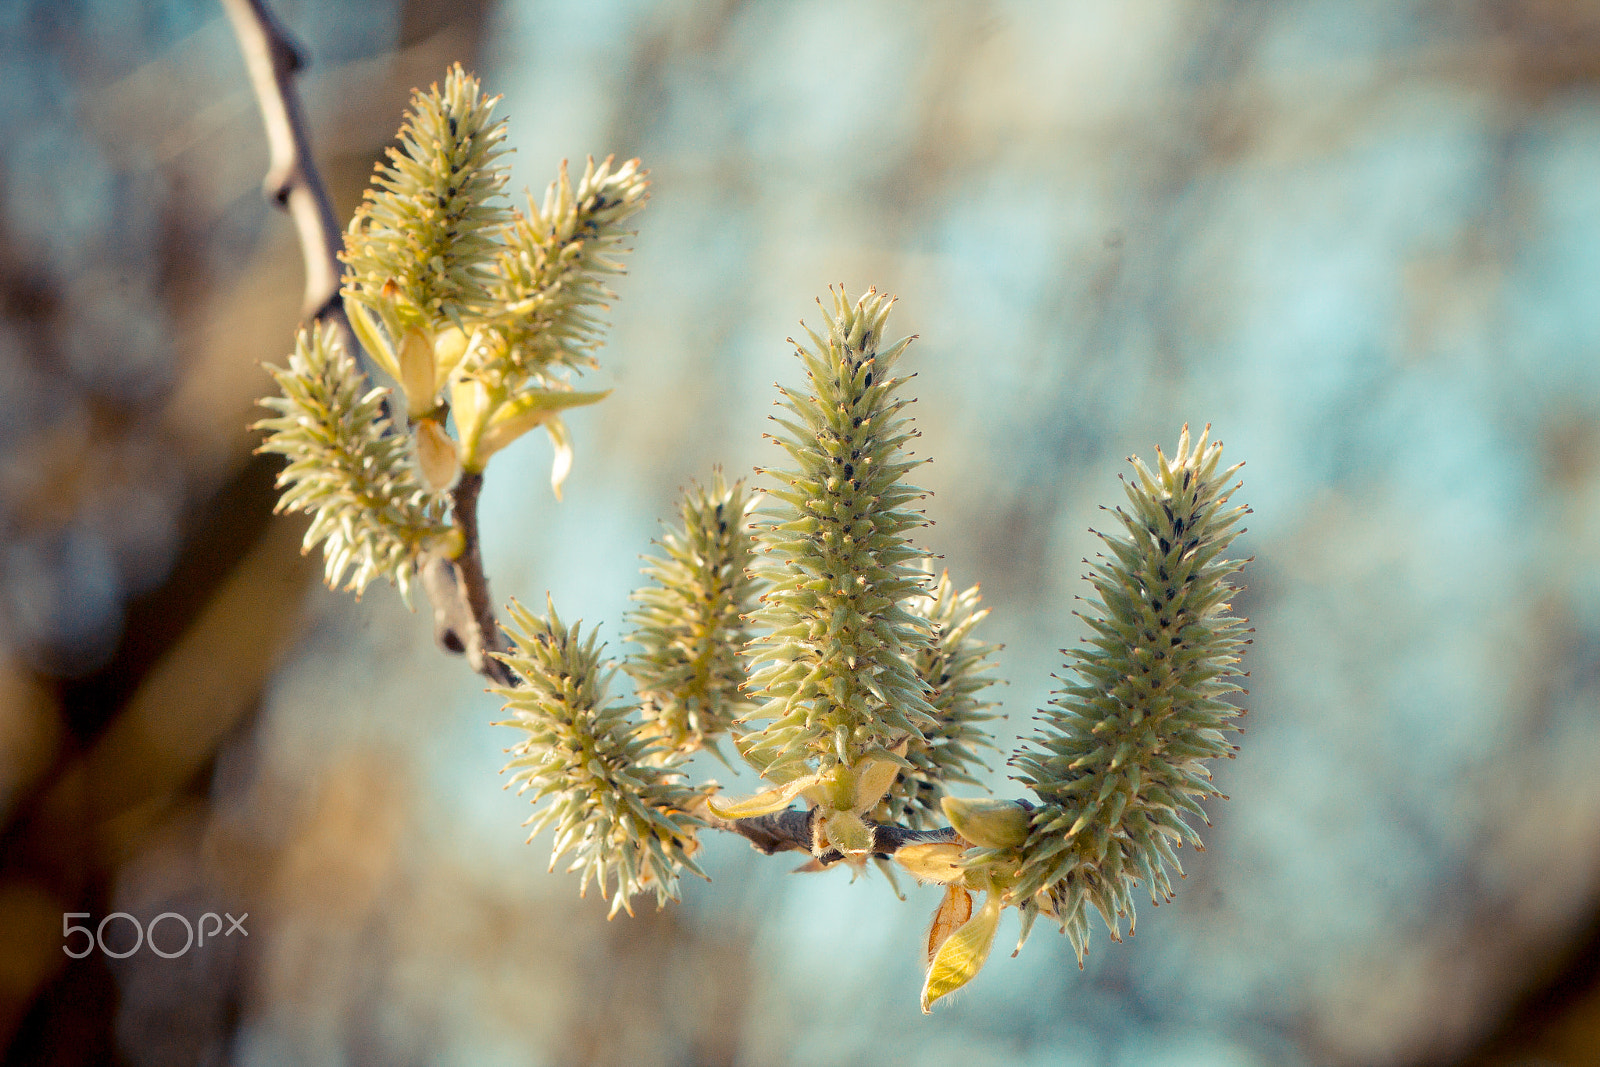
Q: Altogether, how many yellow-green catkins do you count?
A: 8